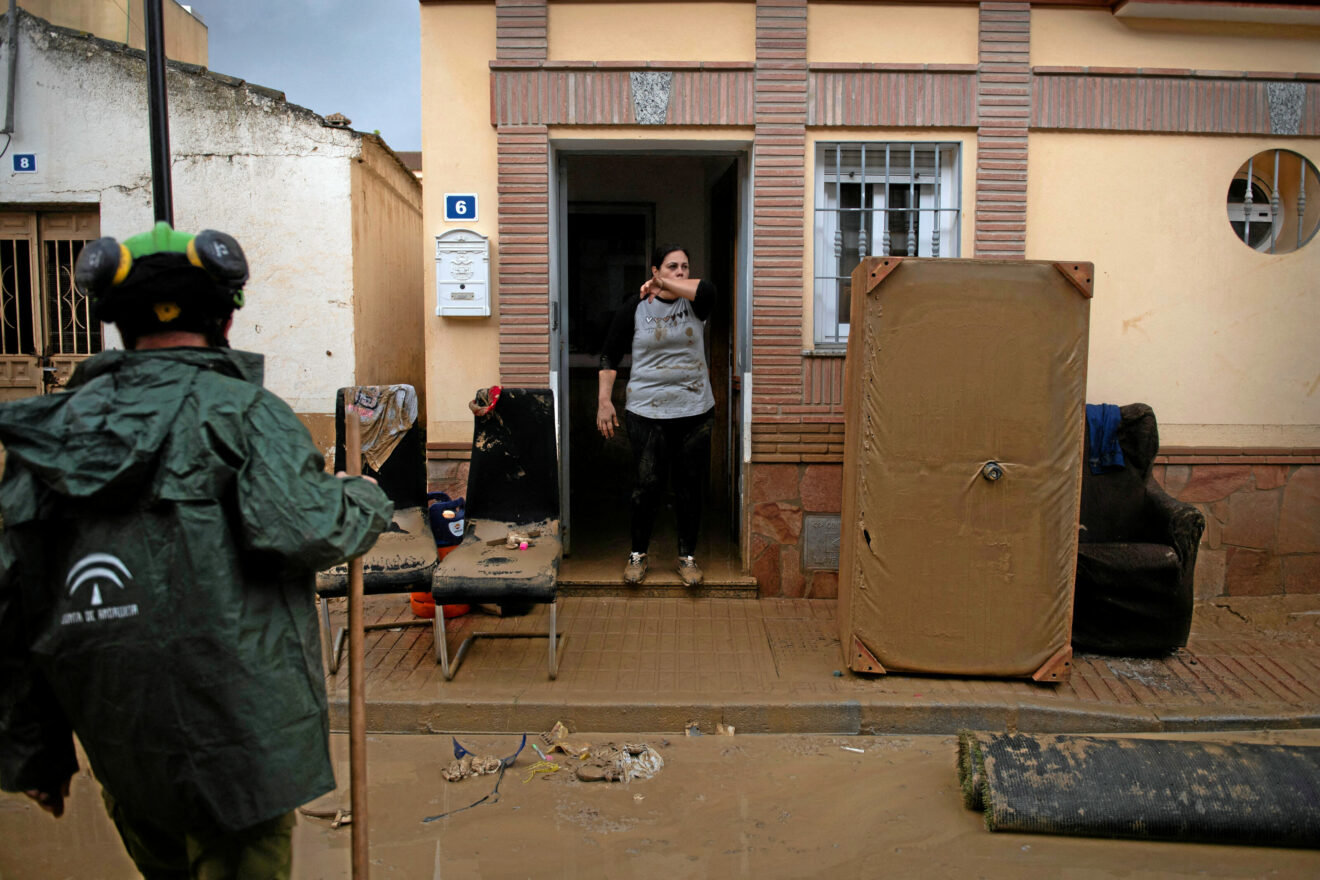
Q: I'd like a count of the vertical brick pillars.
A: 3